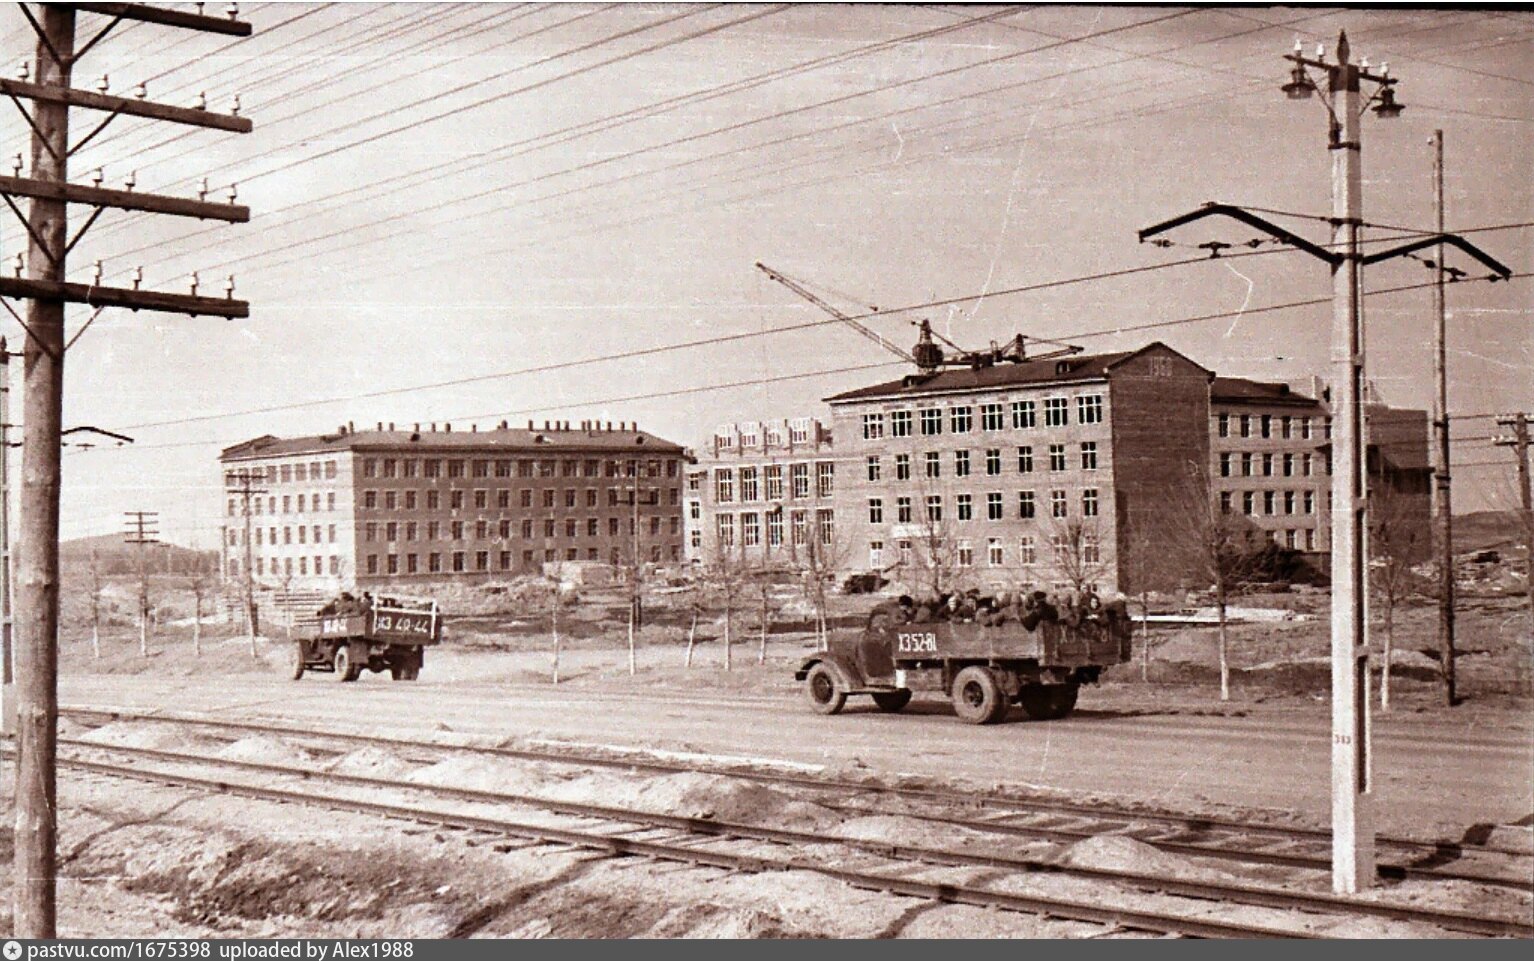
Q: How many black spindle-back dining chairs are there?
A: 0